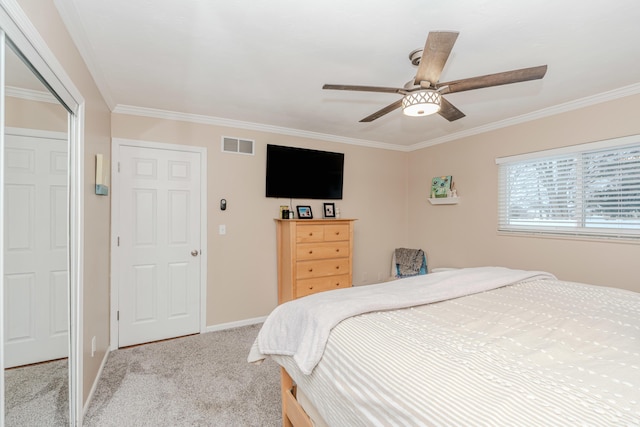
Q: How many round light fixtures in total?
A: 1